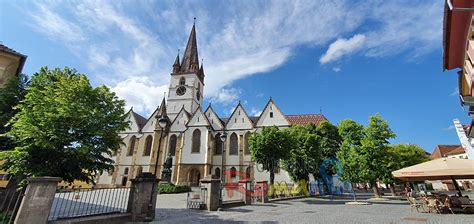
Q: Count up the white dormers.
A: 7